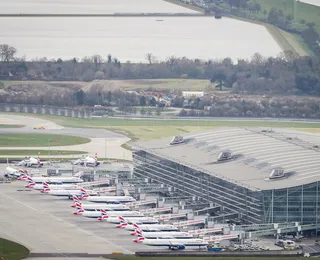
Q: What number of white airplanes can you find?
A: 13